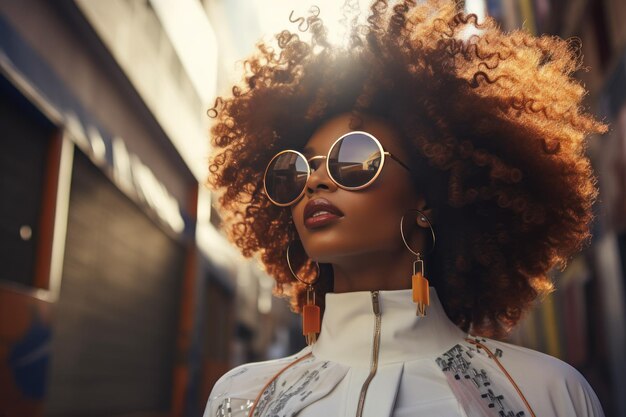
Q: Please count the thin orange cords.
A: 2